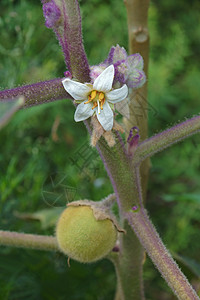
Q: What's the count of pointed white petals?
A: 5